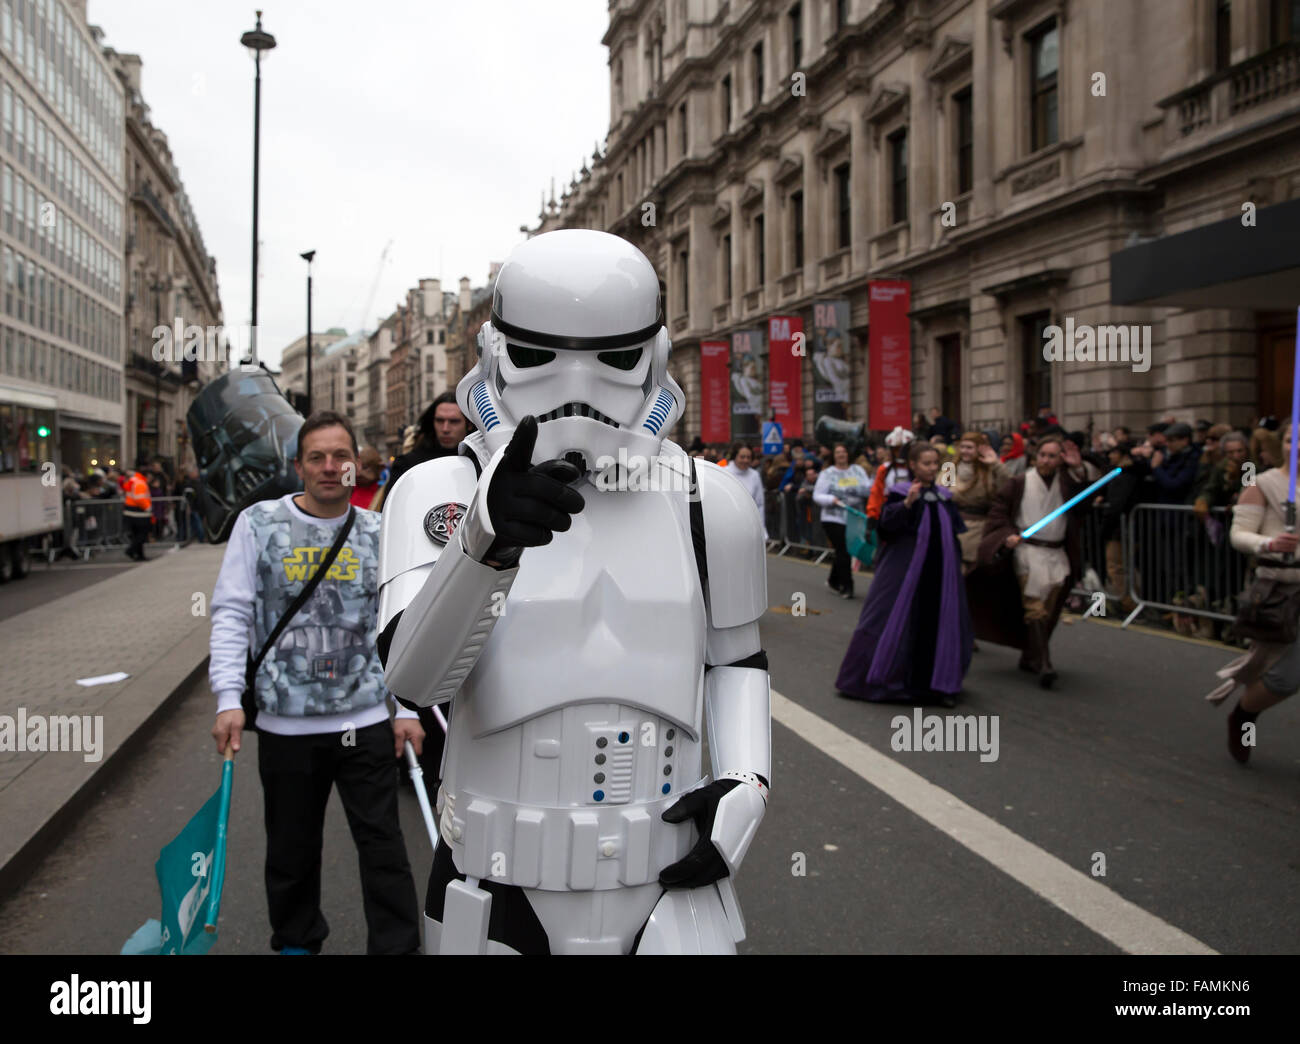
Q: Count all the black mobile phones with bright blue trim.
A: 0